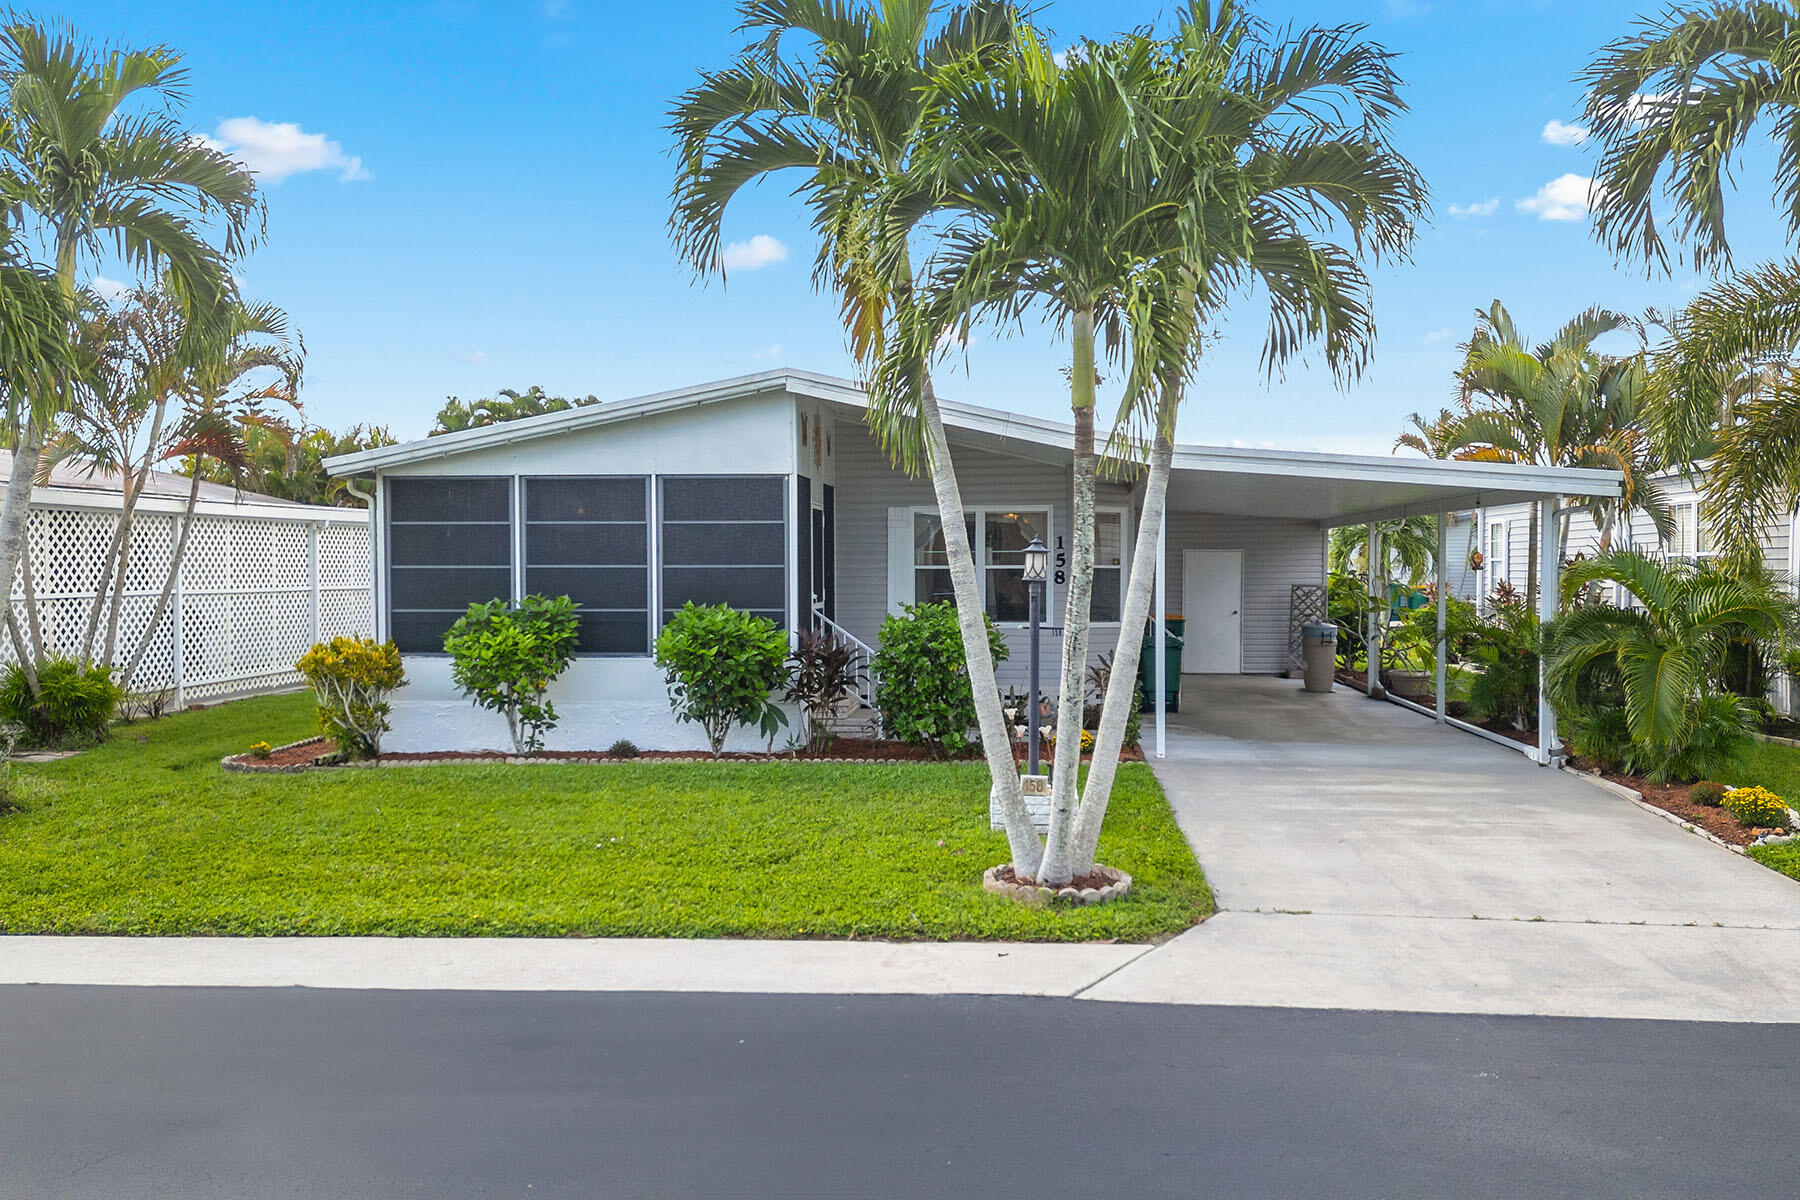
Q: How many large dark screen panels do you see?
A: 3